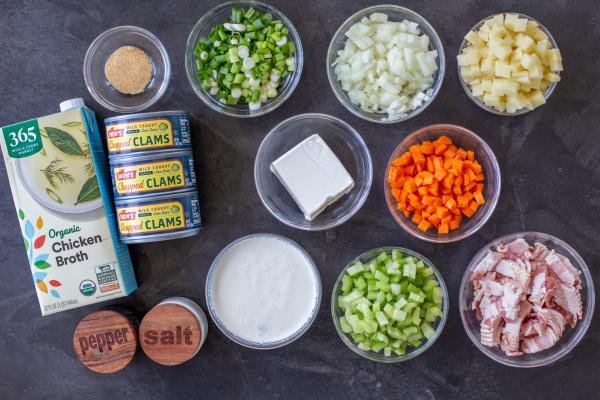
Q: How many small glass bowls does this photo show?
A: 9